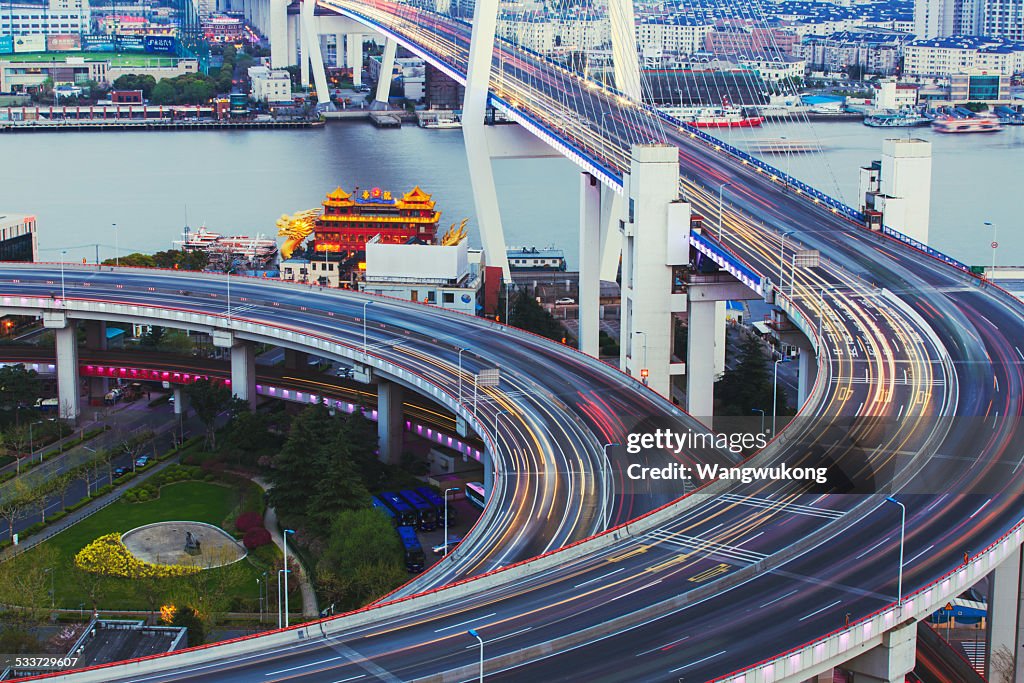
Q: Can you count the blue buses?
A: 5